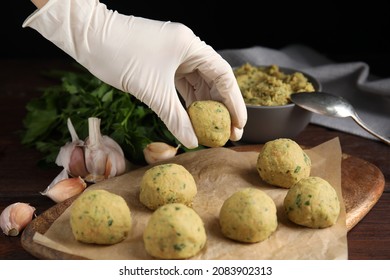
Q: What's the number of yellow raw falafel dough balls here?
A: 7